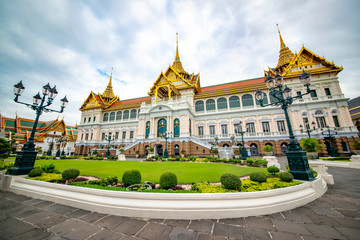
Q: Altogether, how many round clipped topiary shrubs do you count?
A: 8